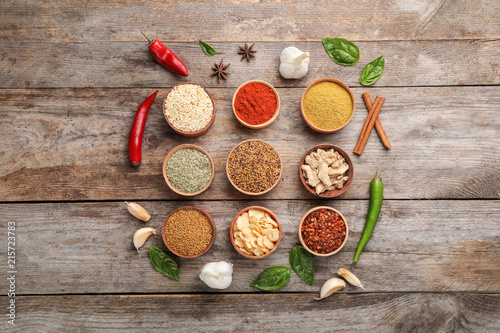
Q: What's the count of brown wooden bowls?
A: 9